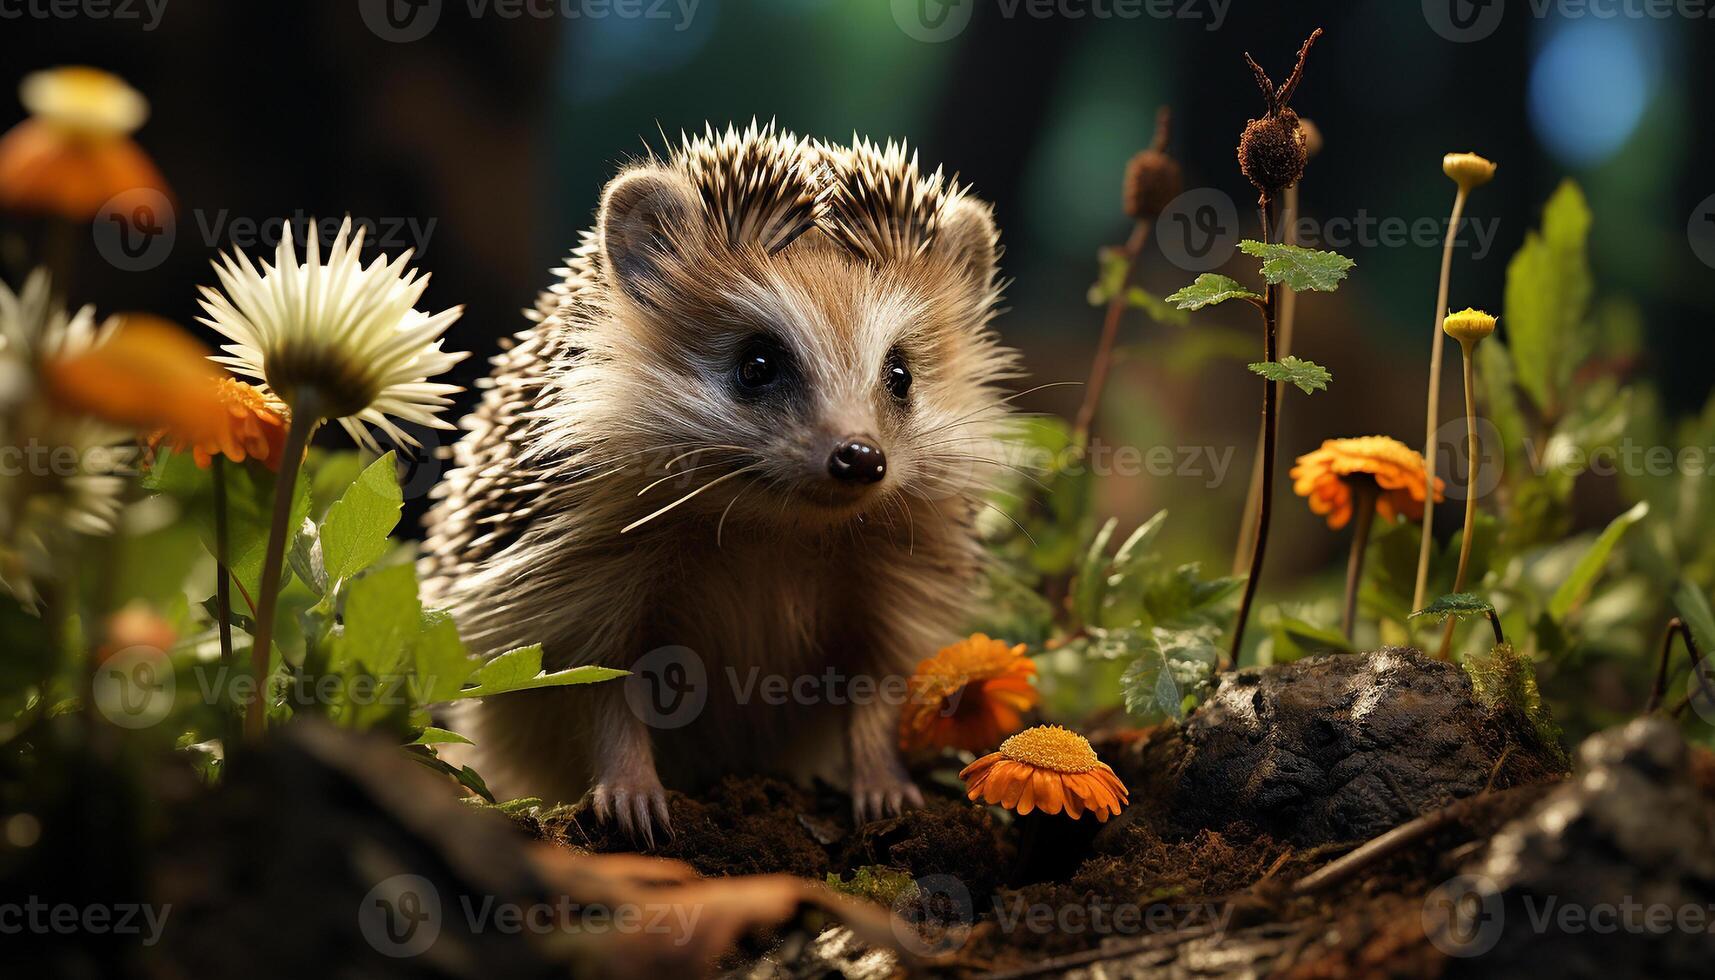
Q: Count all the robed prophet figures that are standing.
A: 0